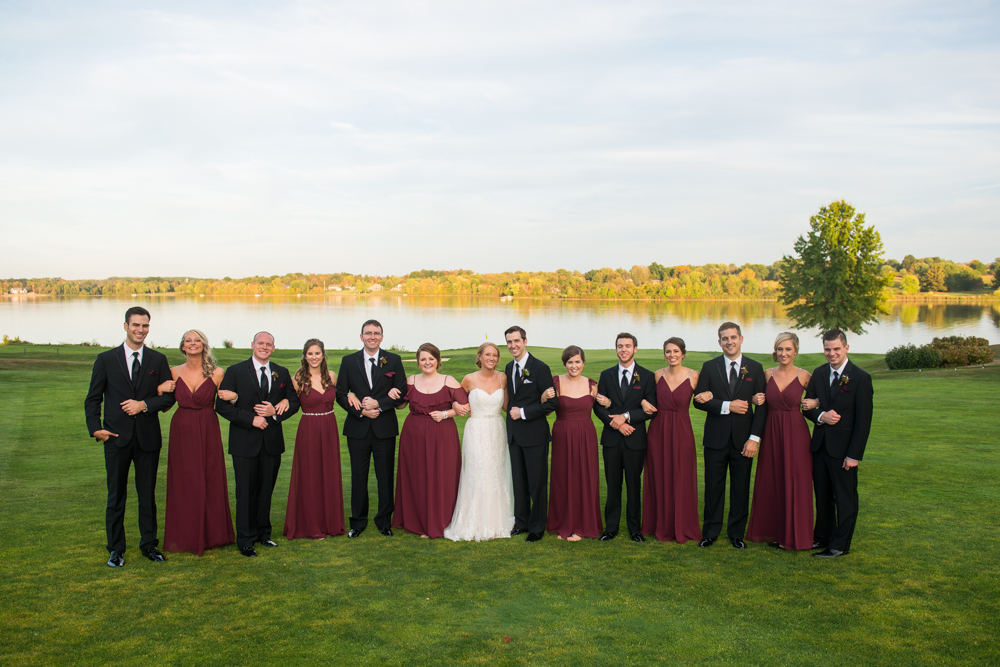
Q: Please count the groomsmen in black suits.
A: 6